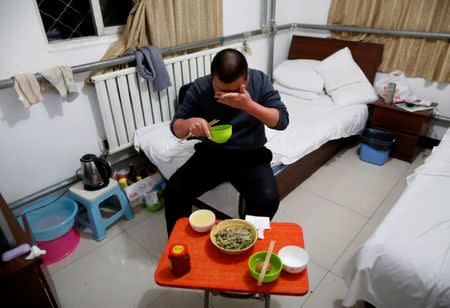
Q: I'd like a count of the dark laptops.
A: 0